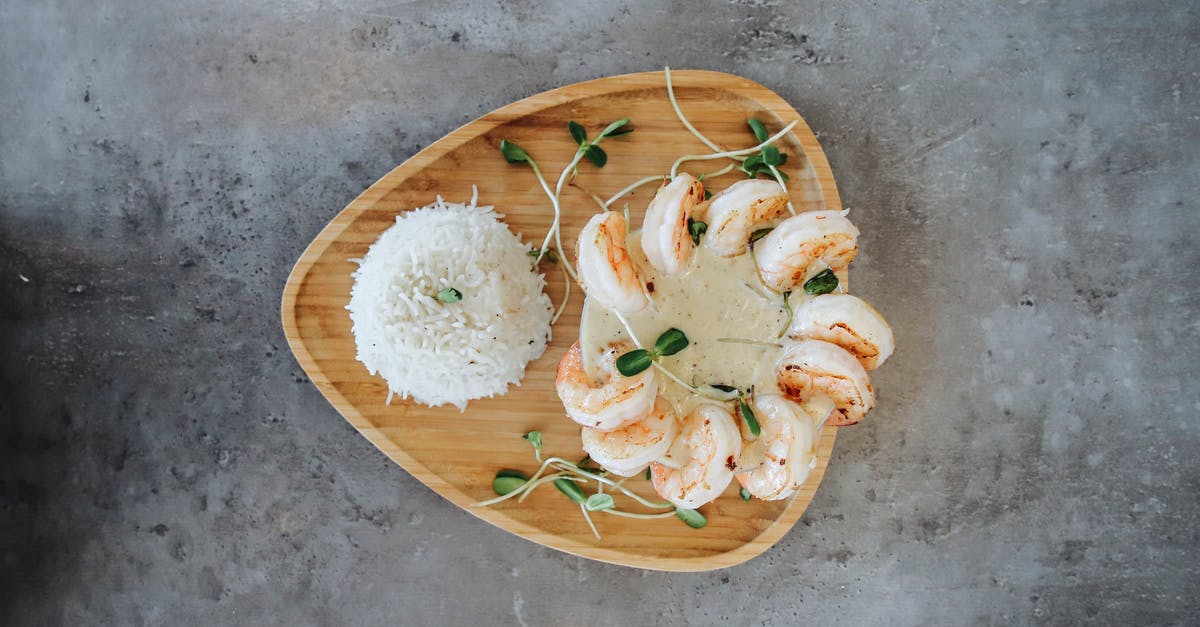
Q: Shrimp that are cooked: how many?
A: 10